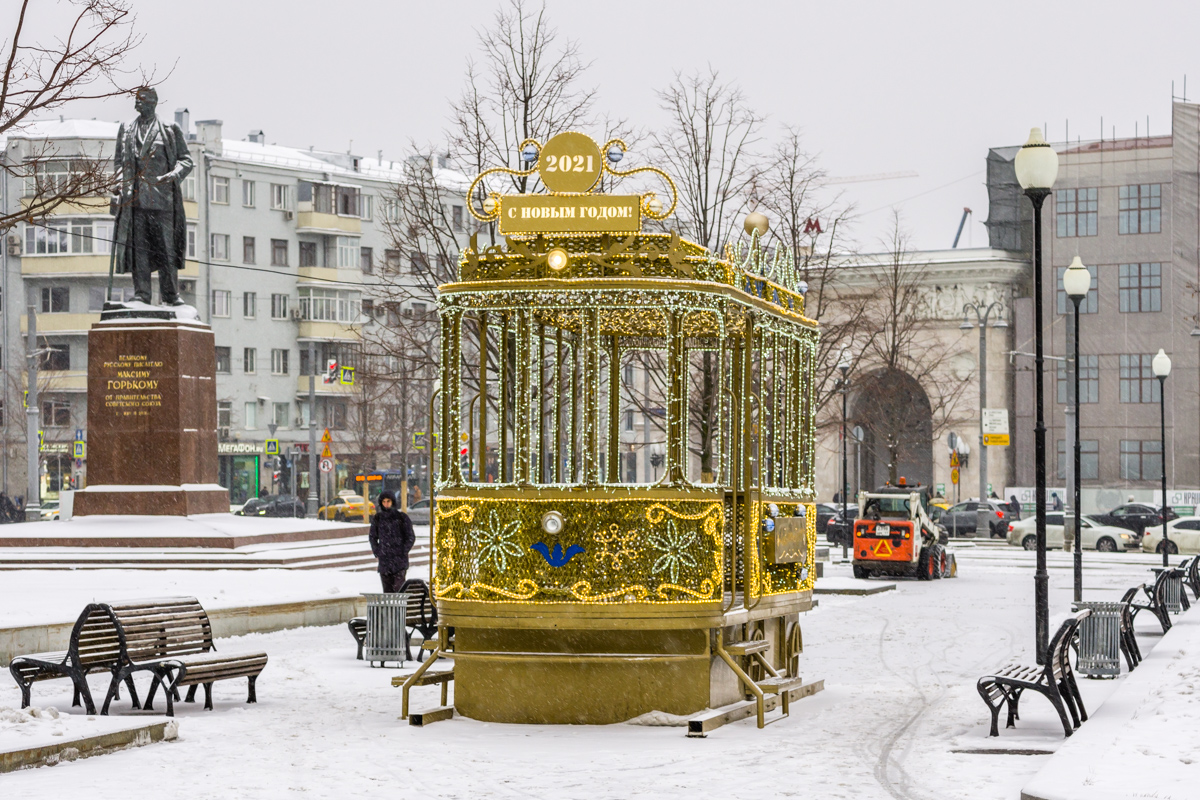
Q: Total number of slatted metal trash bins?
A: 3